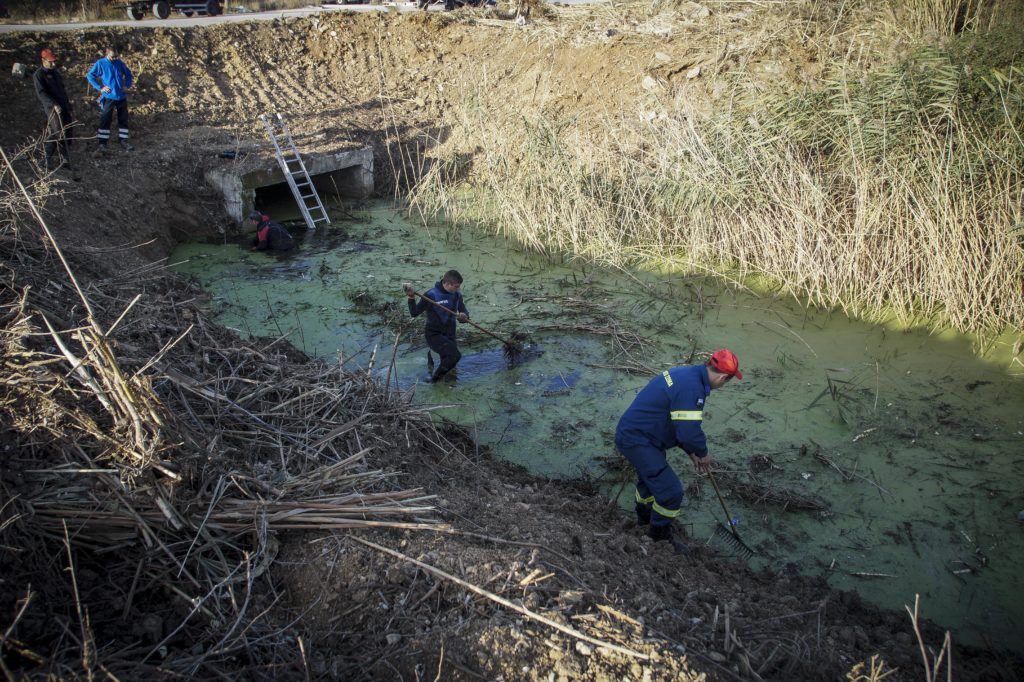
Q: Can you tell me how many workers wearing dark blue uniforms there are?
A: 2